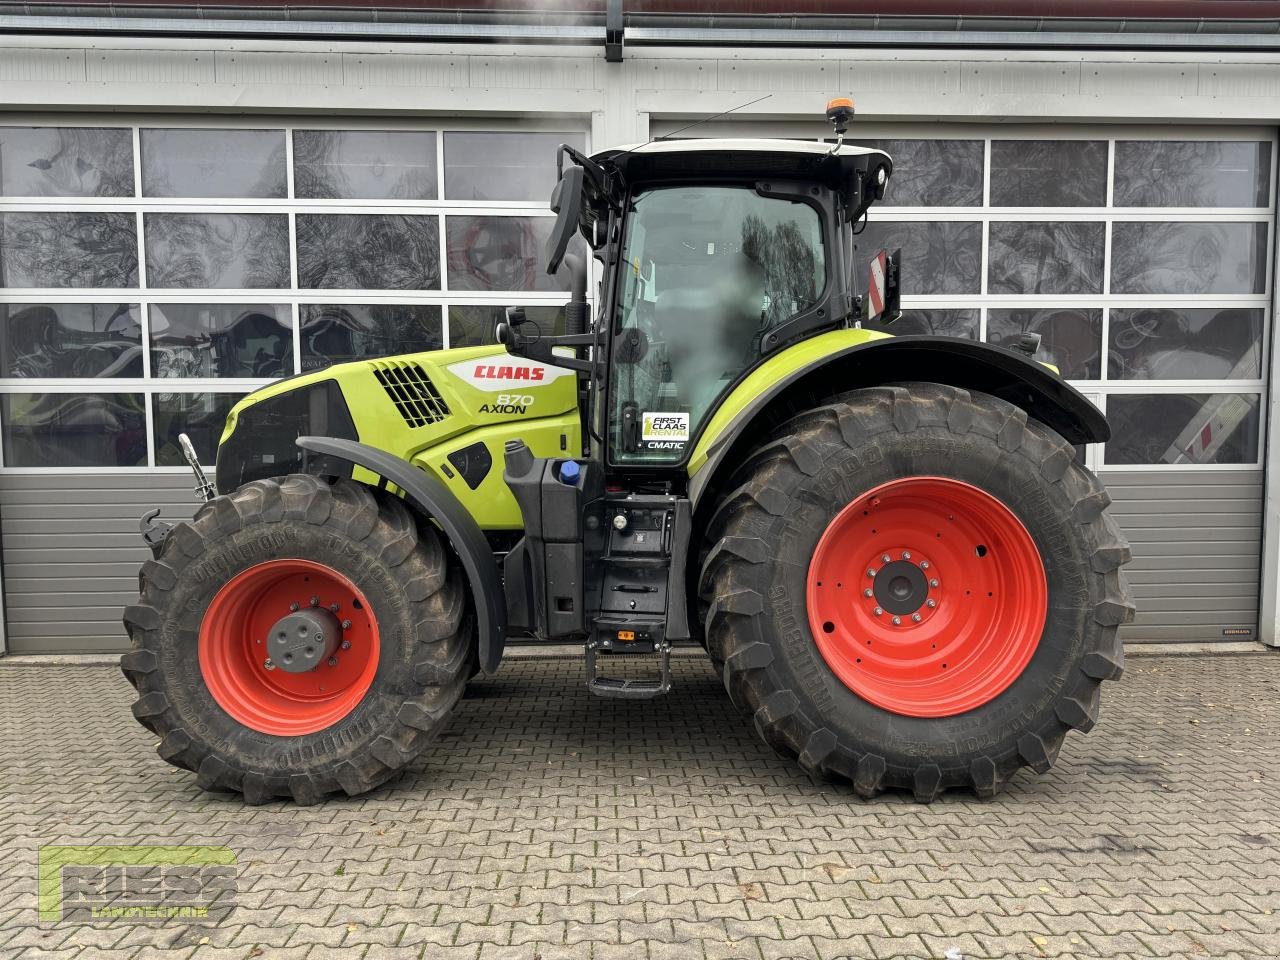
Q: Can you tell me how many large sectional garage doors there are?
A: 2